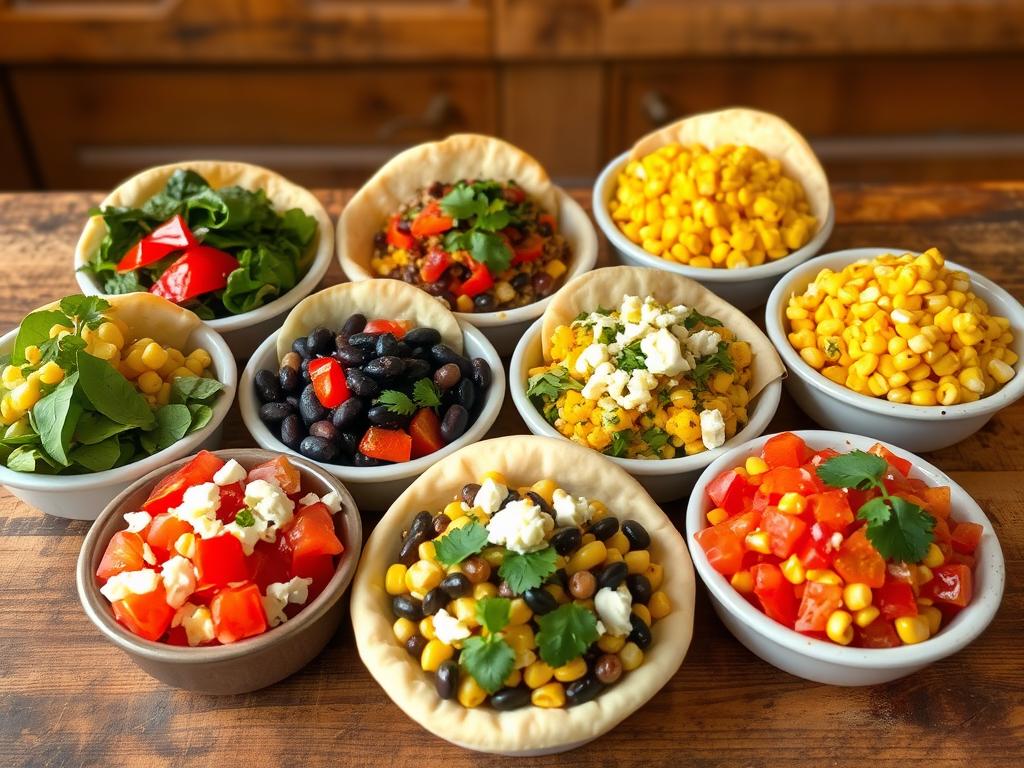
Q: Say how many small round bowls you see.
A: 10